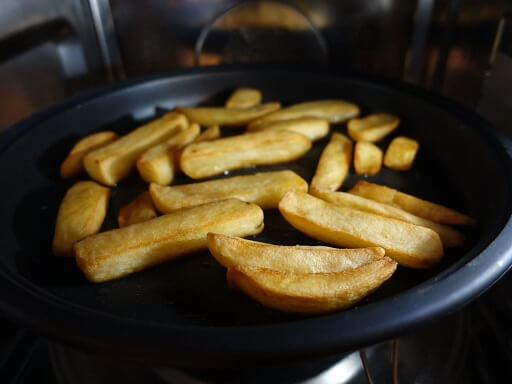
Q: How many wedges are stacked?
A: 2